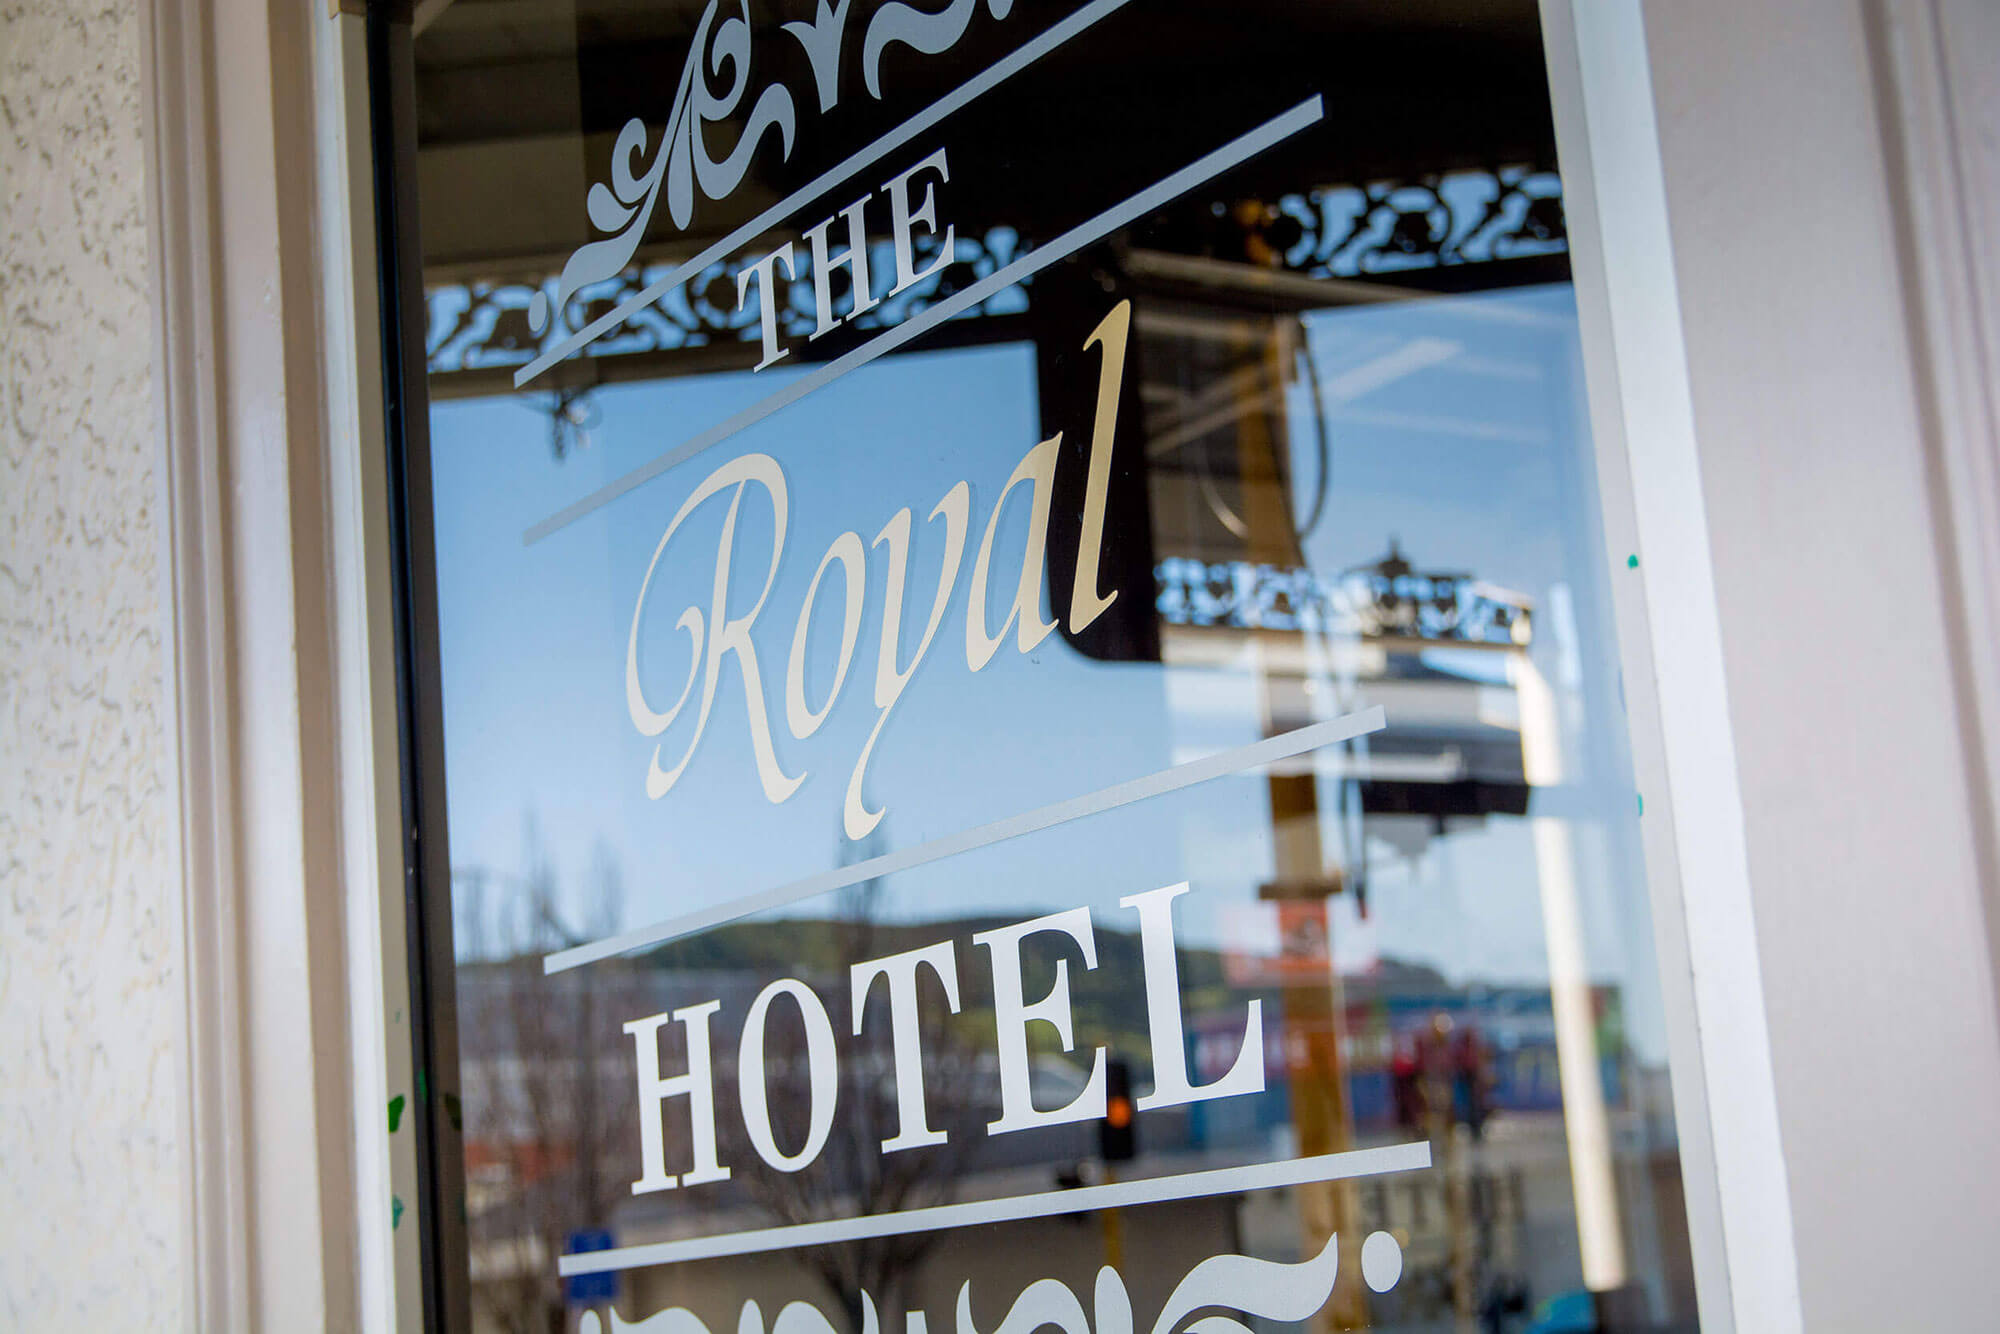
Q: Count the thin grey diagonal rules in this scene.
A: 4